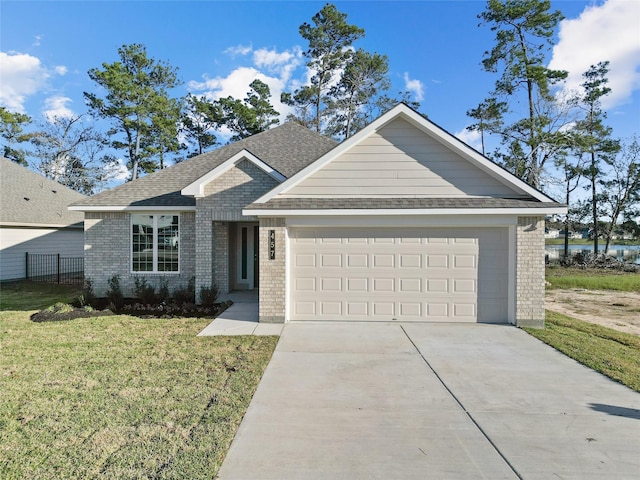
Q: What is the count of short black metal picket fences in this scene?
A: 1